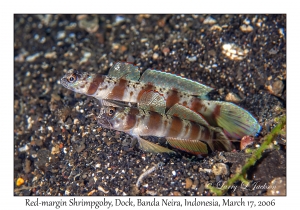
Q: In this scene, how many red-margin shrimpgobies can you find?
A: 2